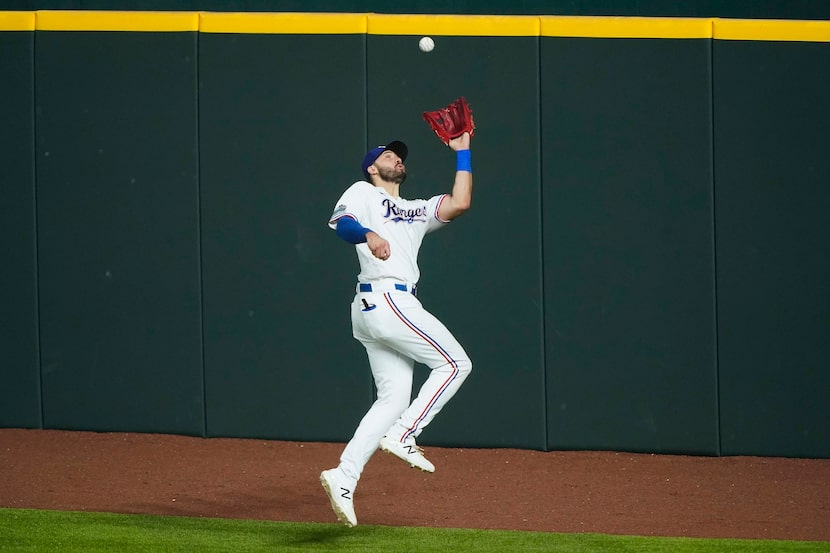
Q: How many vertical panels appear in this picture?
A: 6